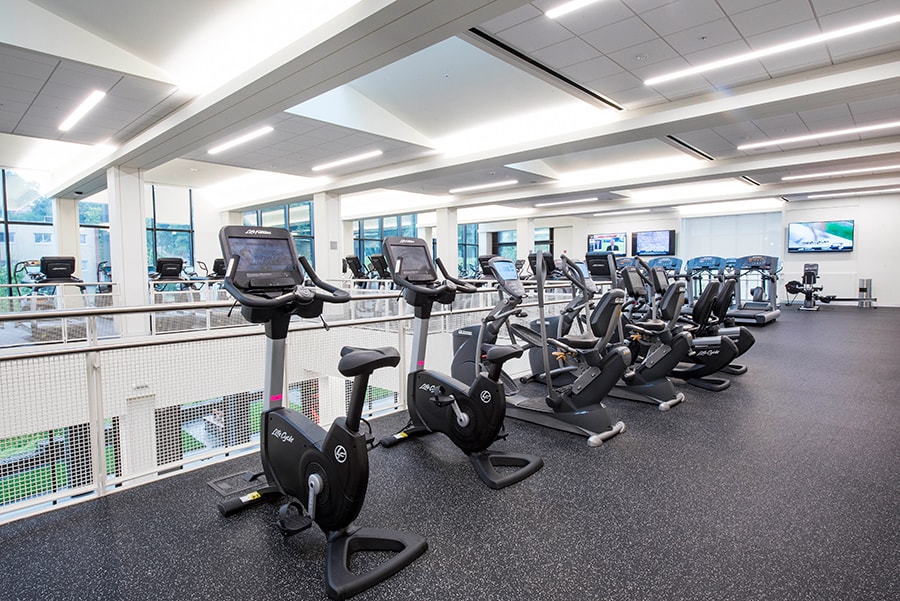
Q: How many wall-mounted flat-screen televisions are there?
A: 3